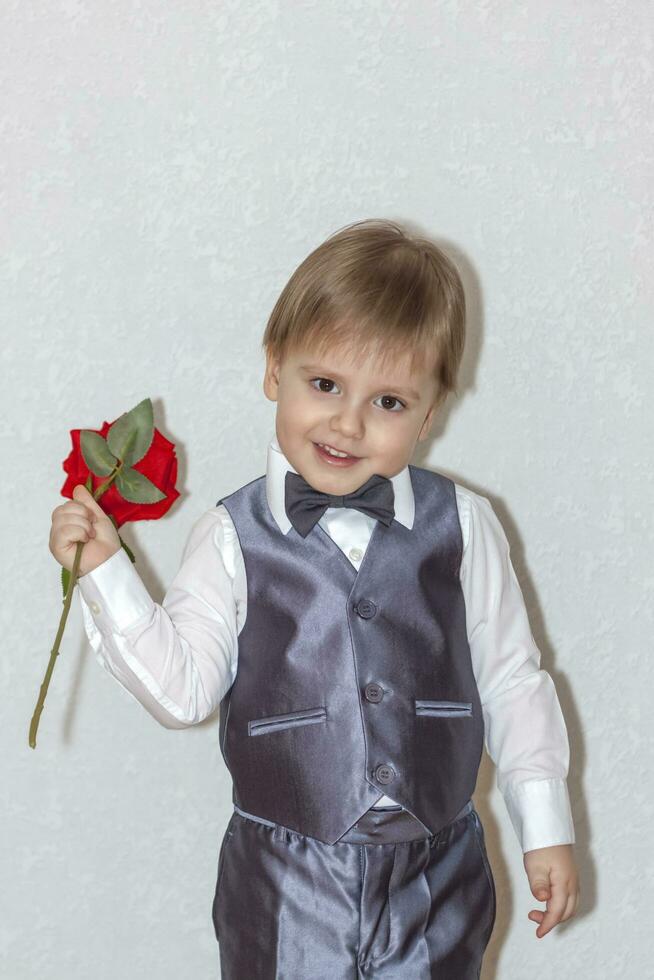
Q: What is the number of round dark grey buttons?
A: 3